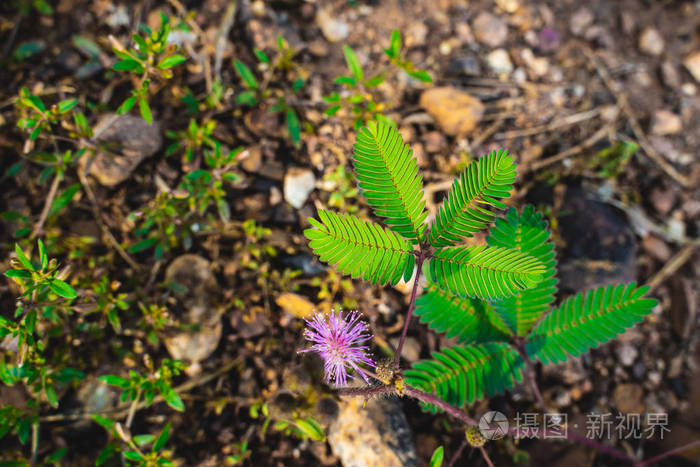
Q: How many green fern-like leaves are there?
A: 8